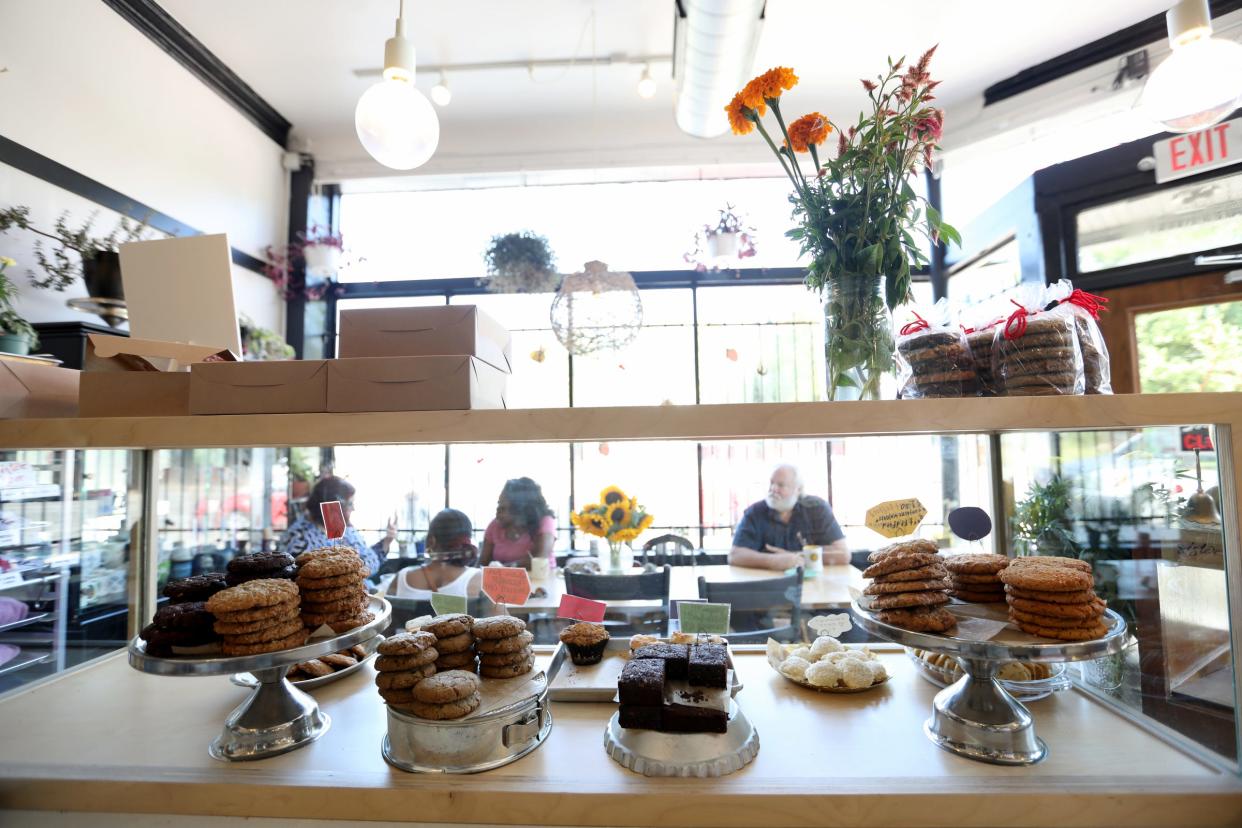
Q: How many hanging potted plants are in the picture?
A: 3